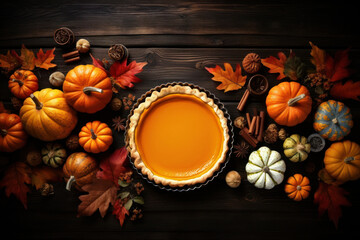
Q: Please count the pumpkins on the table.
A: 13